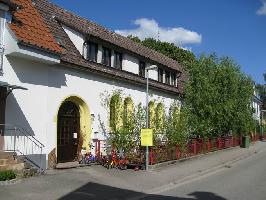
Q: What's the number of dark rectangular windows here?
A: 7